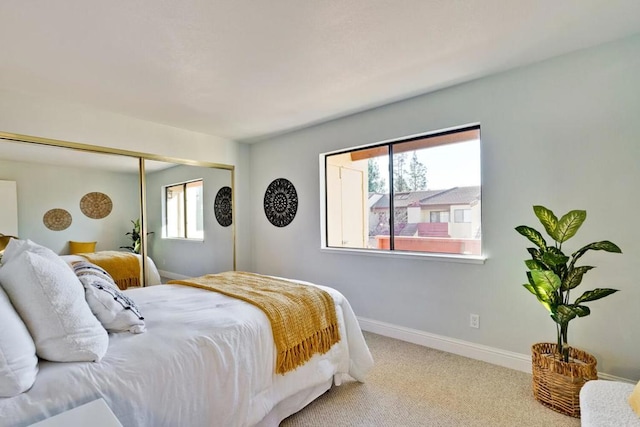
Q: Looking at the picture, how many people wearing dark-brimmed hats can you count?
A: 0